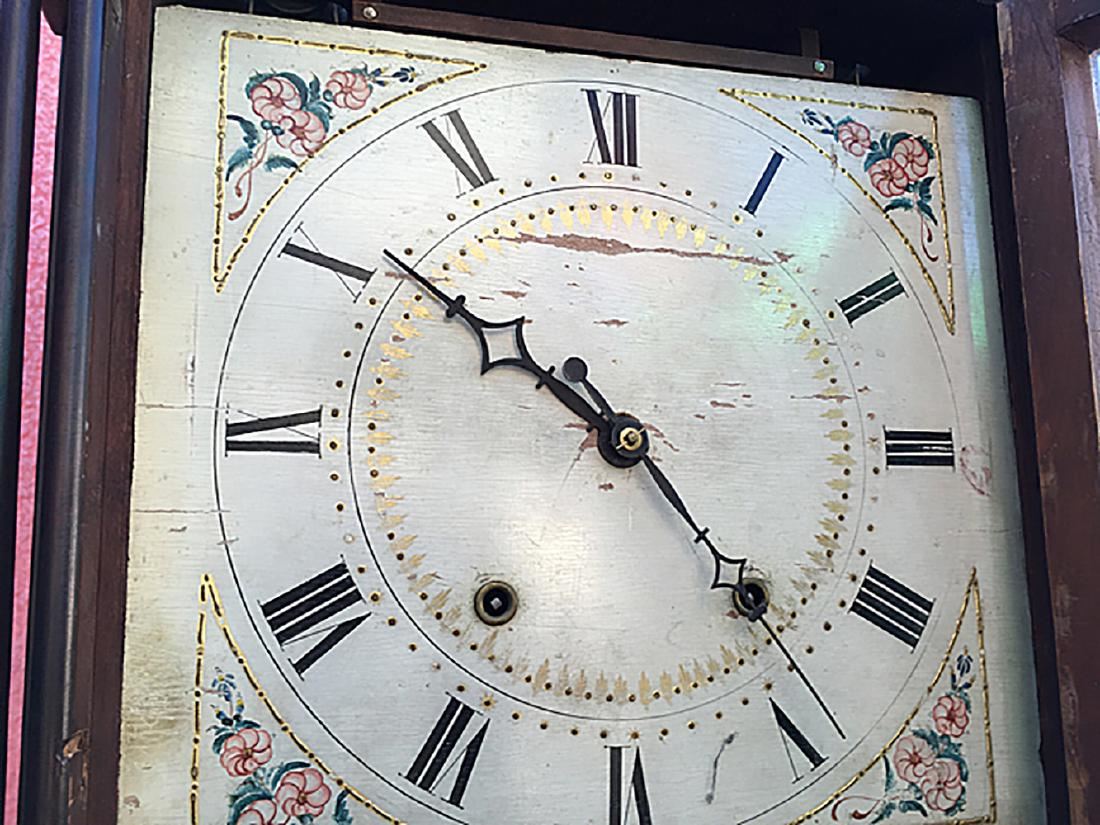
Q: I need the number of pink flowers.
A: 12